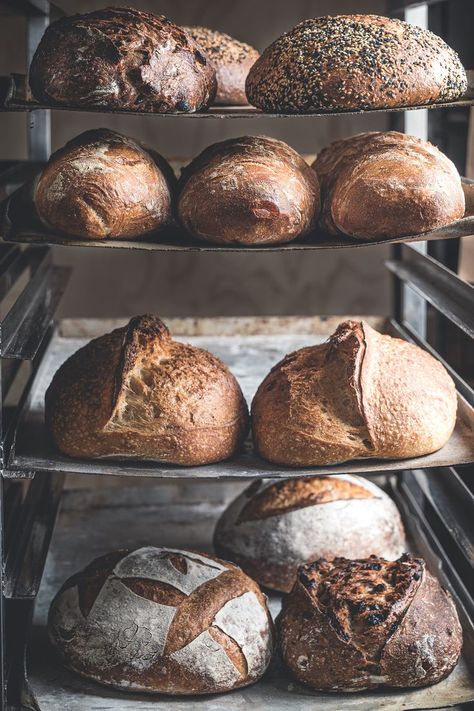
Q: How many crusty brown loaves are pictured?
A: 11